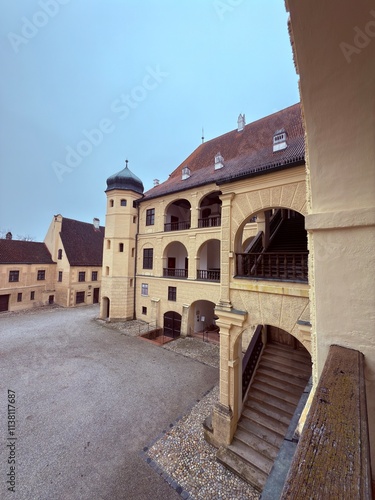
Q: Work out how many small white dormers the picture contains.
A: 3